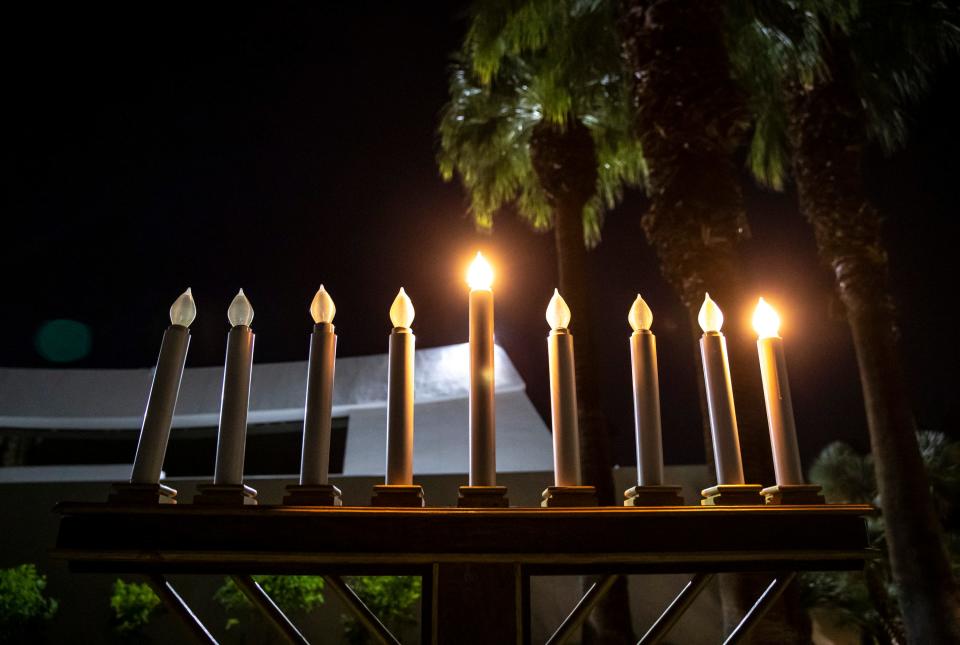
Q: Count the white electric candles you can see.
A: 9